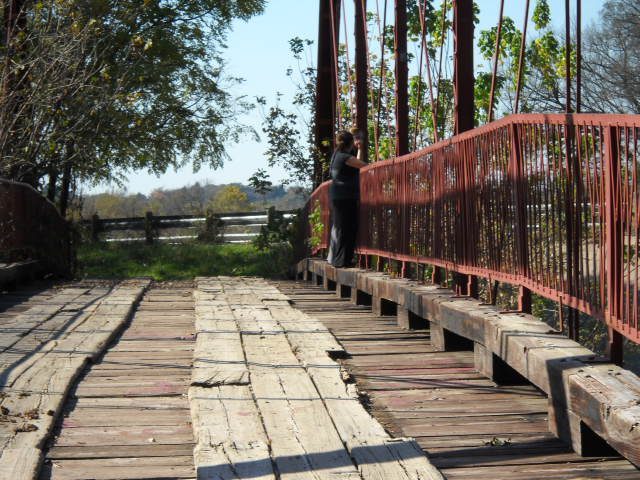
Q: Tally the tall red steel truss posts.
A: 4